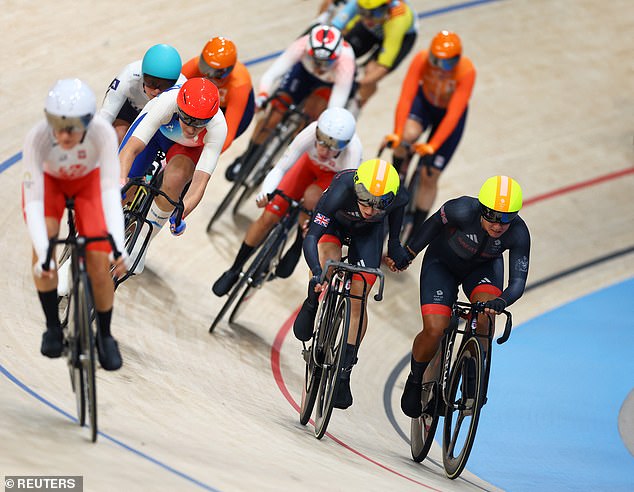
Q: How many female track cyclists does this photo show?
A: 10